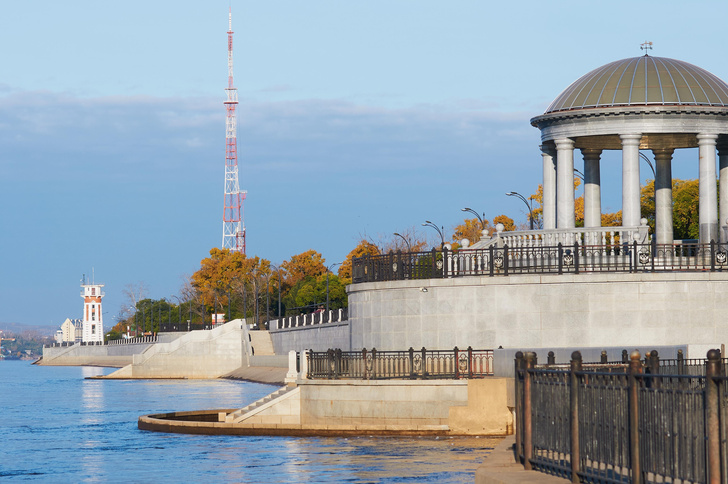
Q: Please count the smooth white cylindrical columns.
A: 7